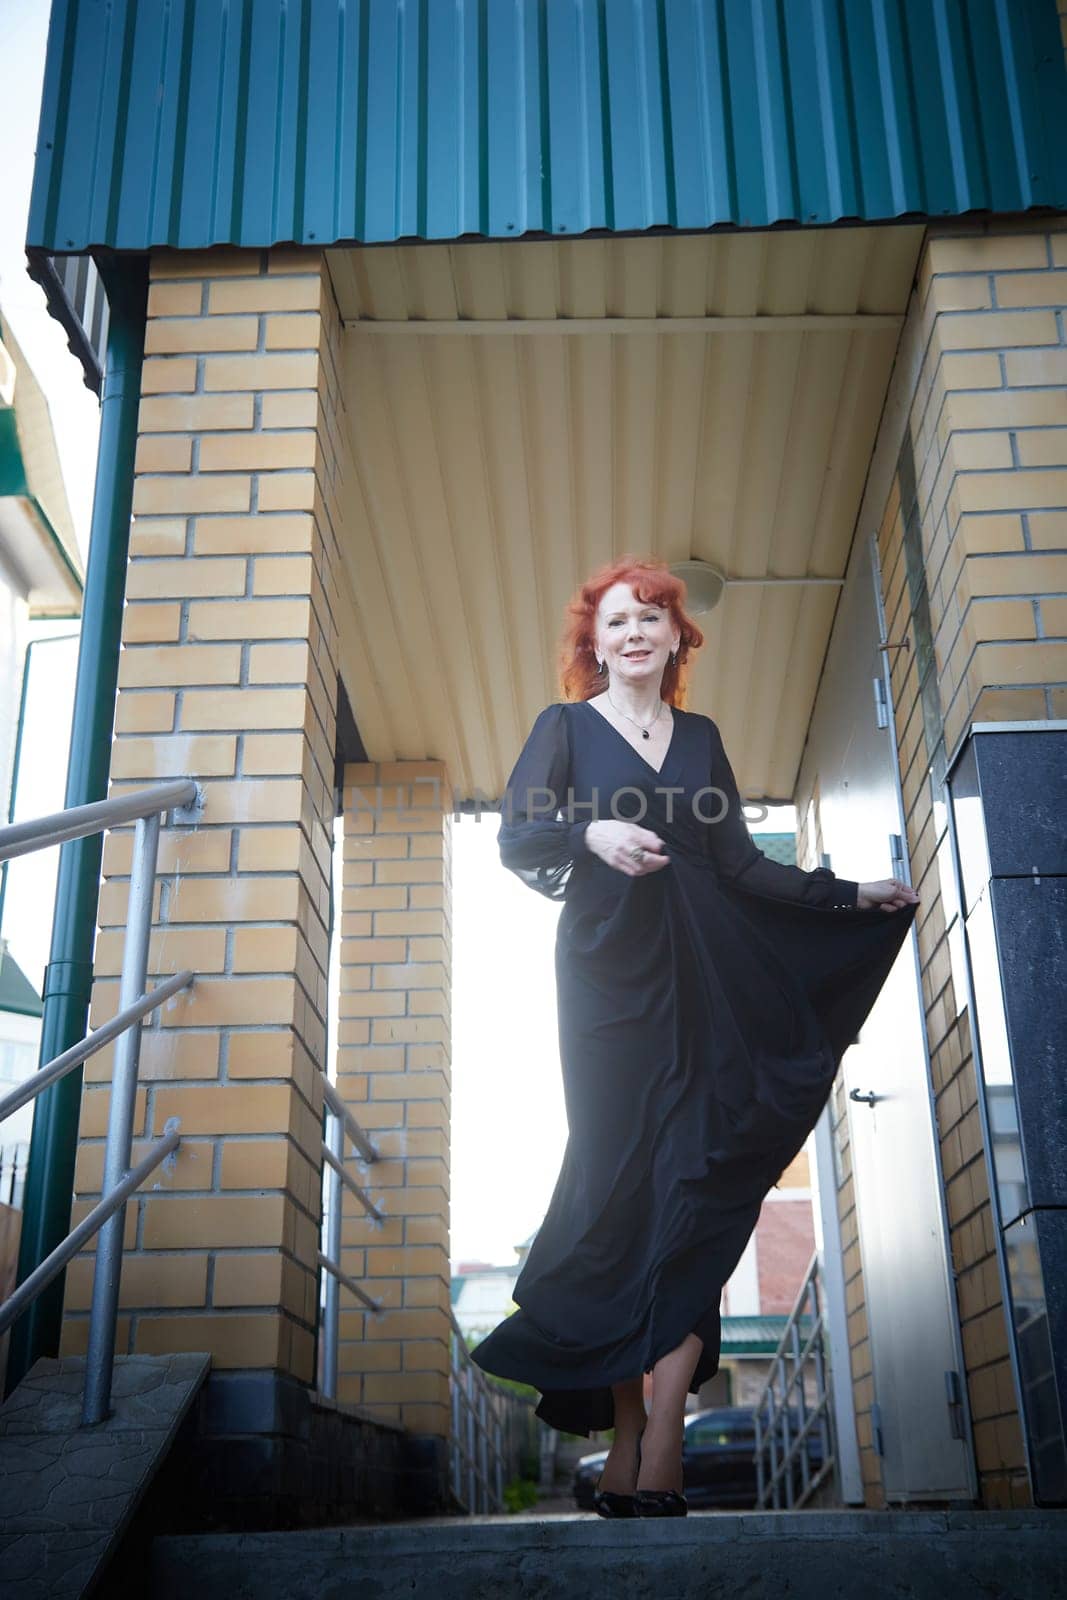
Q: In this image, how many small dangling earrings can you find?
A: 2